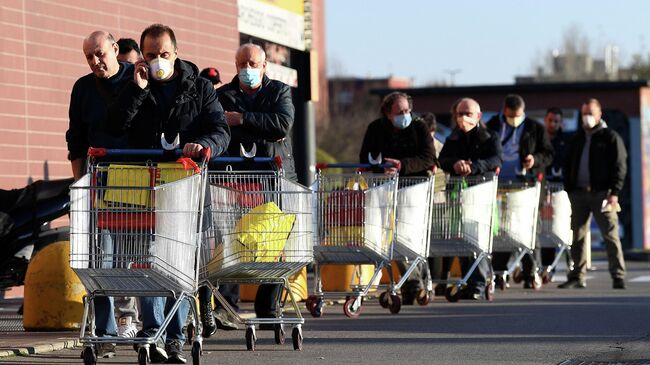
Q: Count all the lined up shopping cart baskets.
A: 7